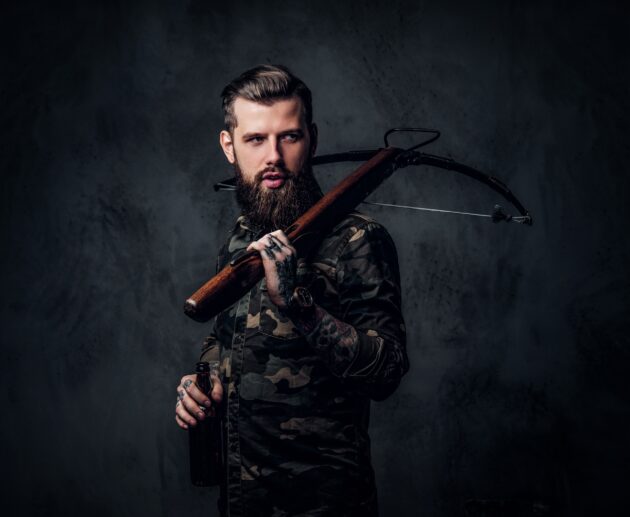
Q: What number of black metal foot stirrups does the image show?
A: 1